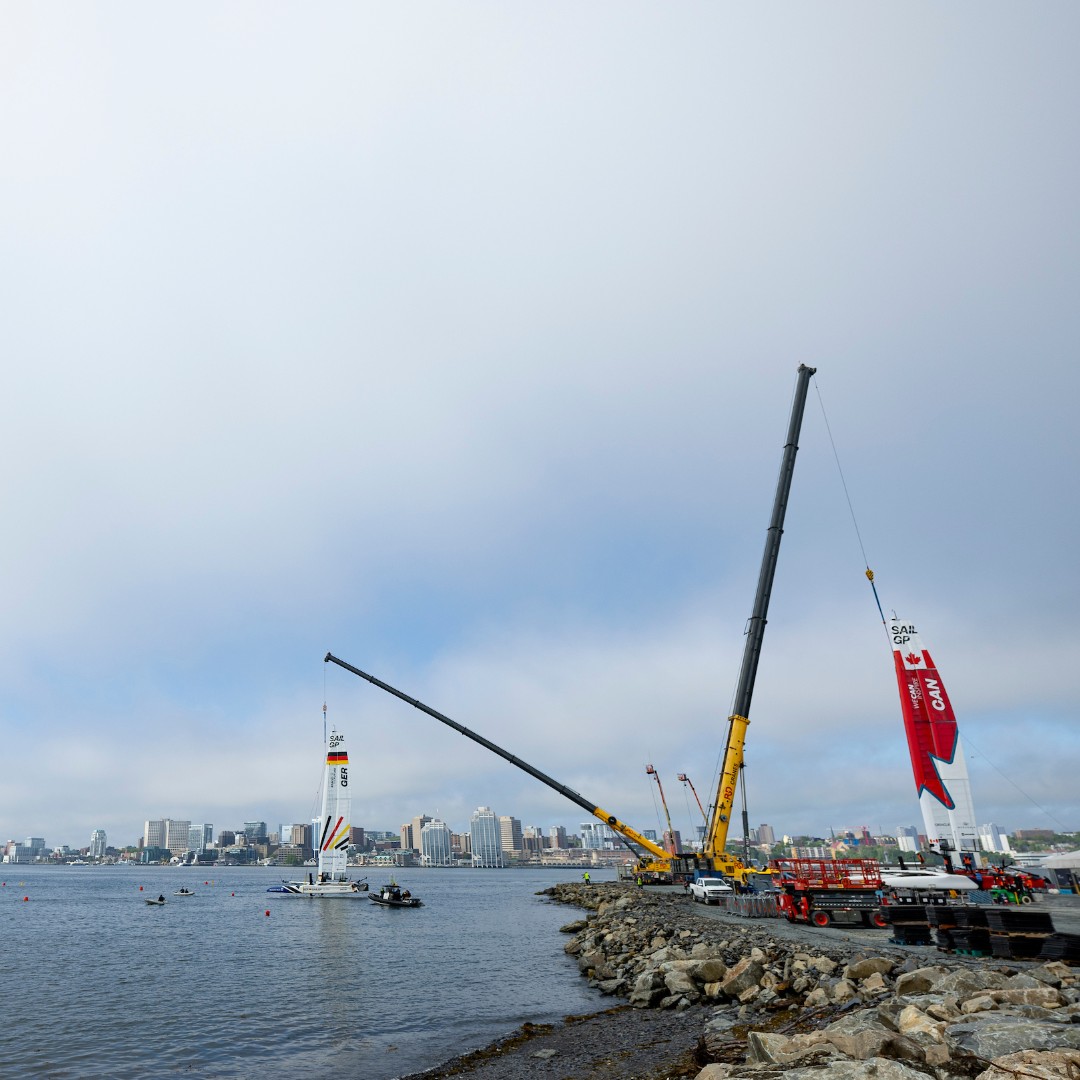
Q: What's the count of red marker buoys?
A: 6